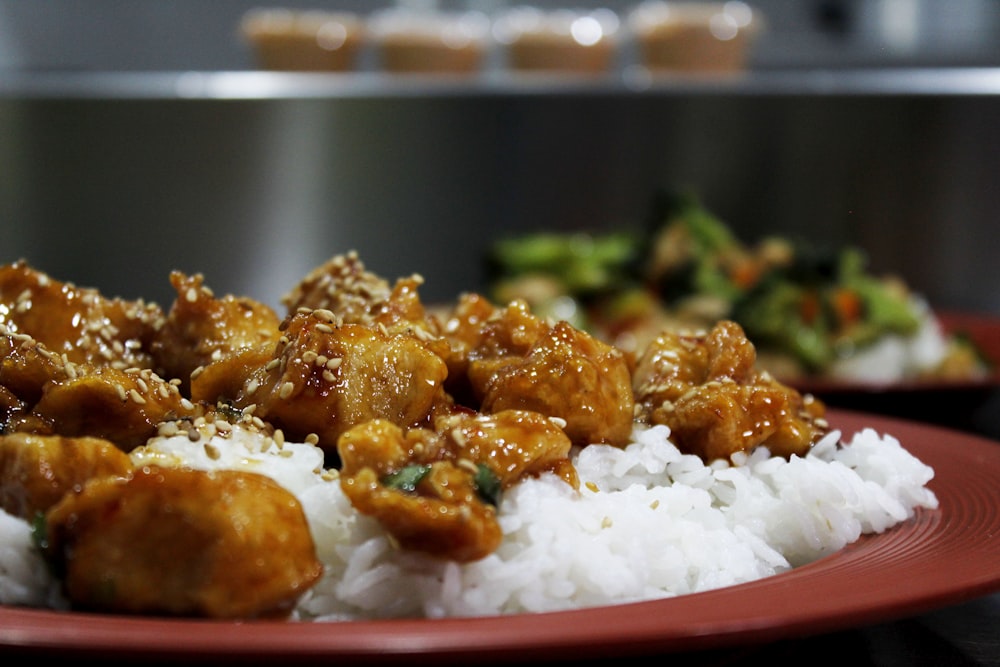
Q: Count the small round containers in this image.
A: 4